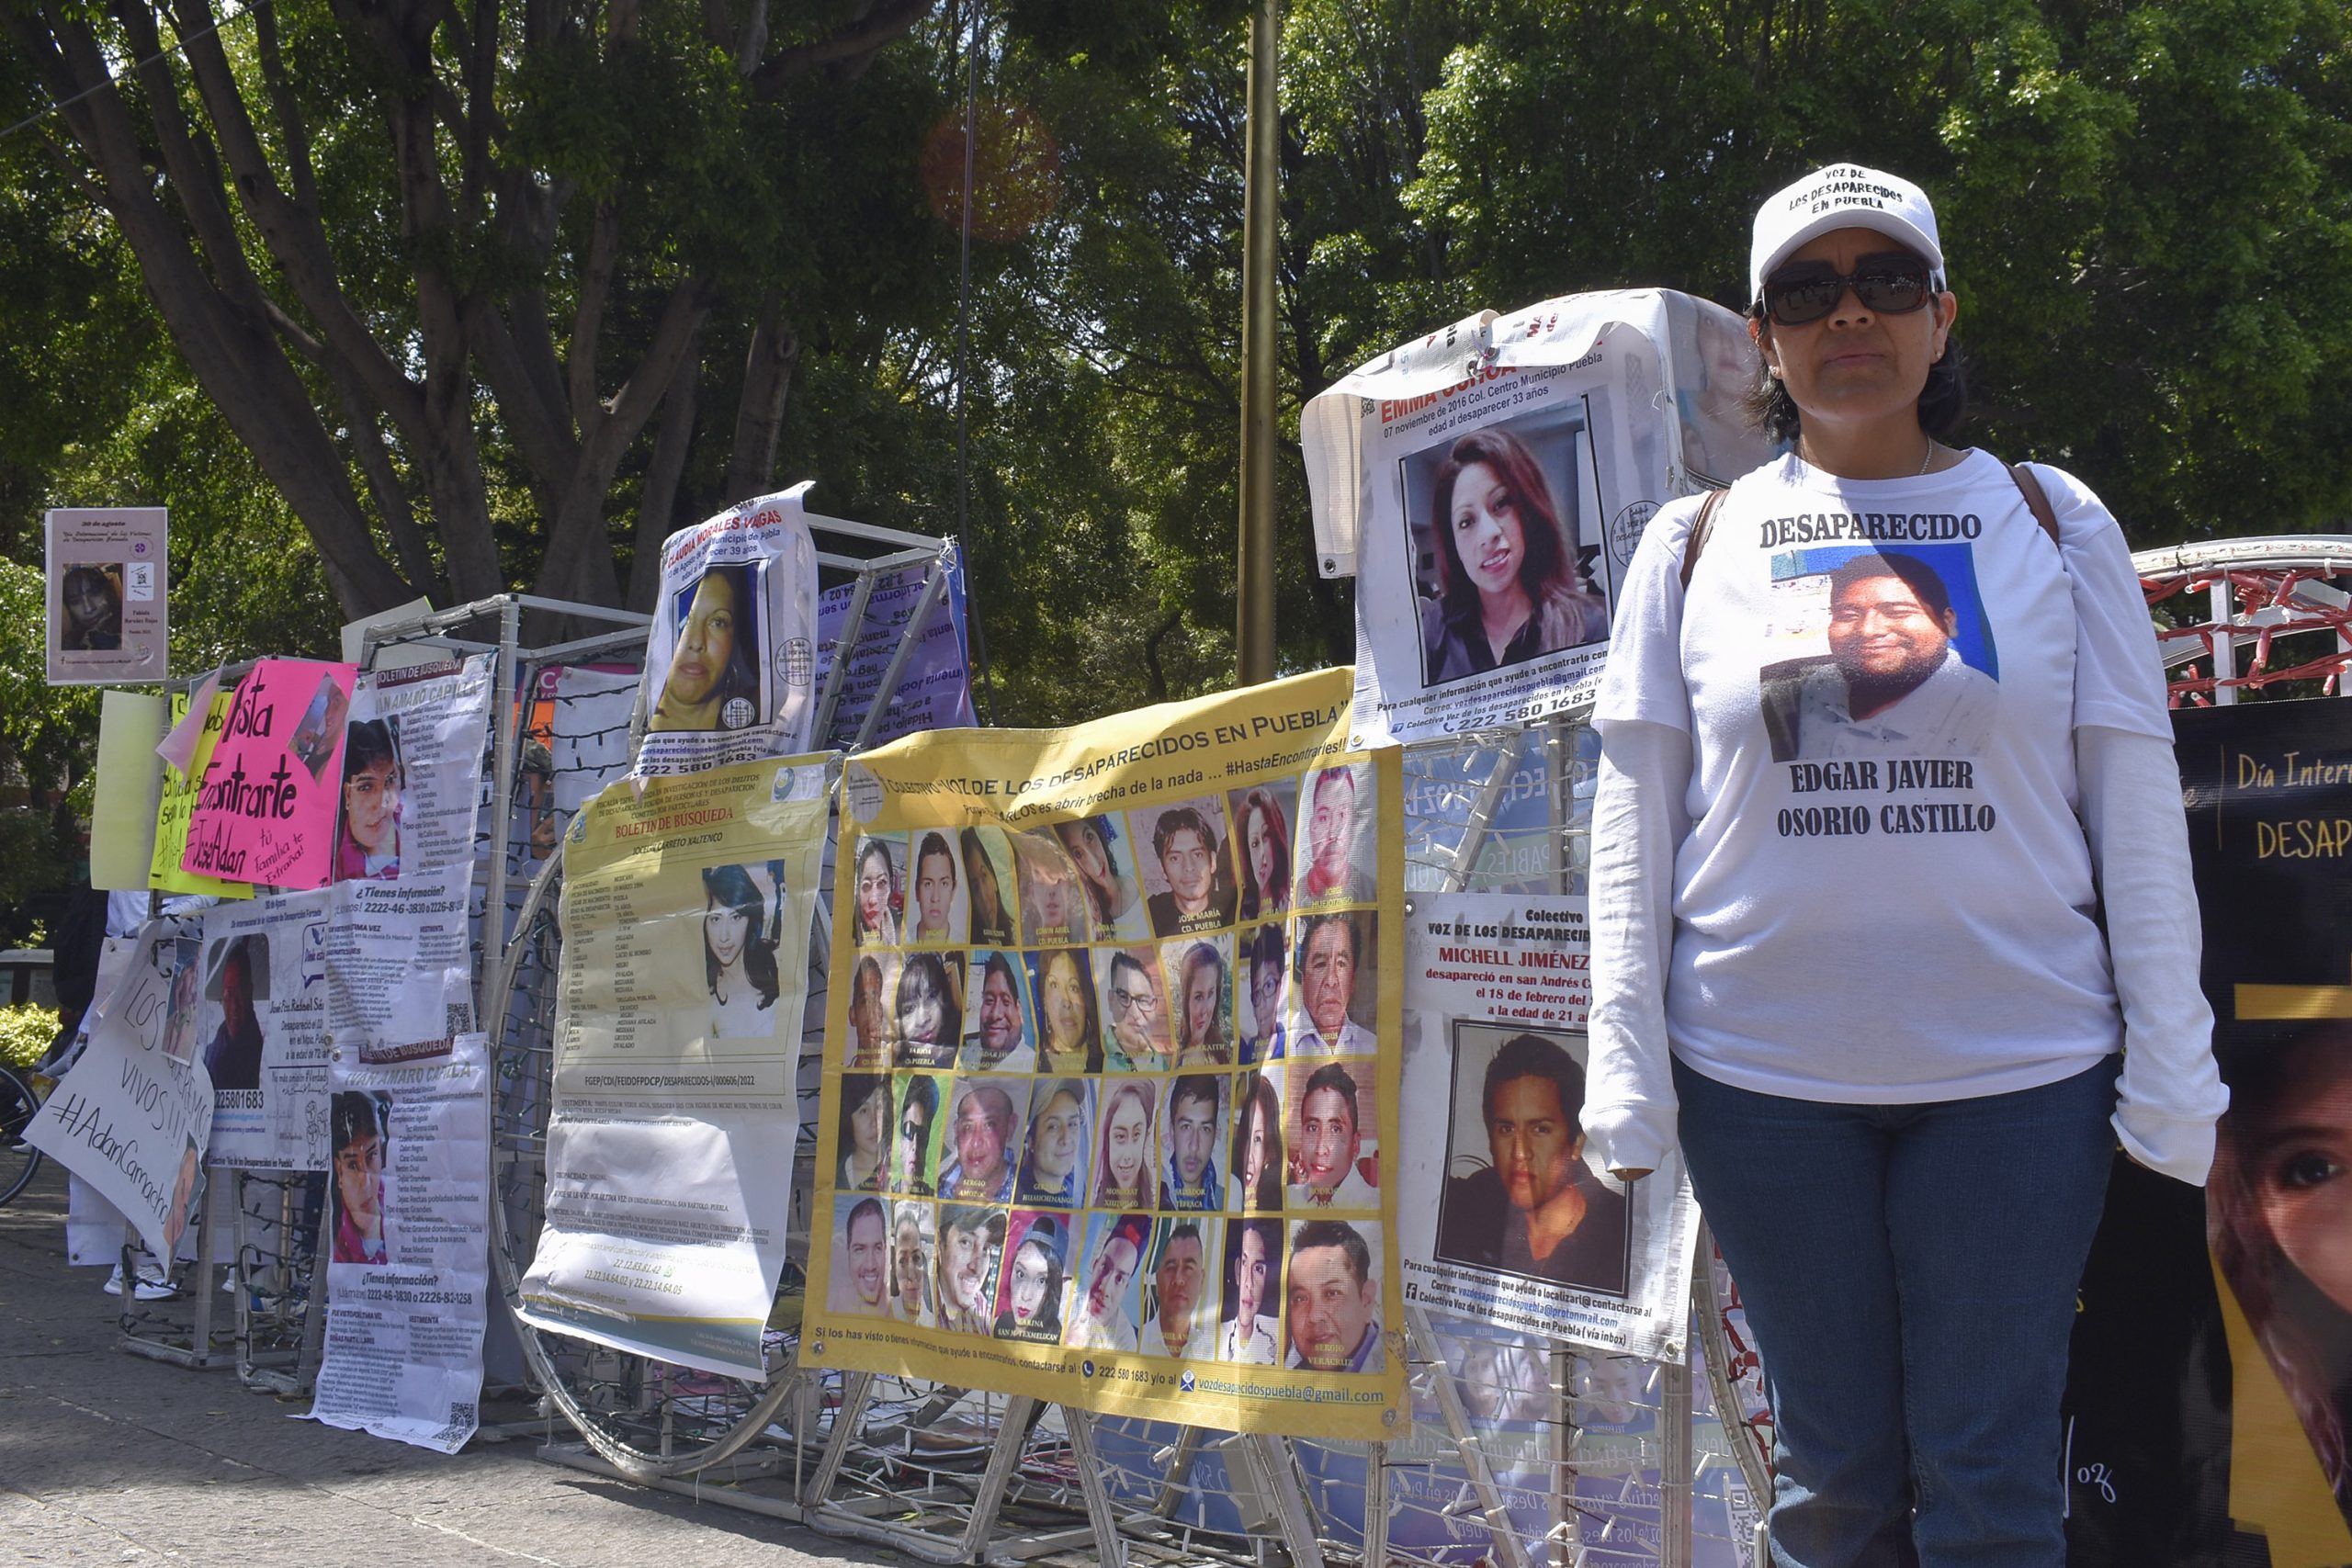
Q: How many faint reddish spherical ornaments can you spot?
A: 1